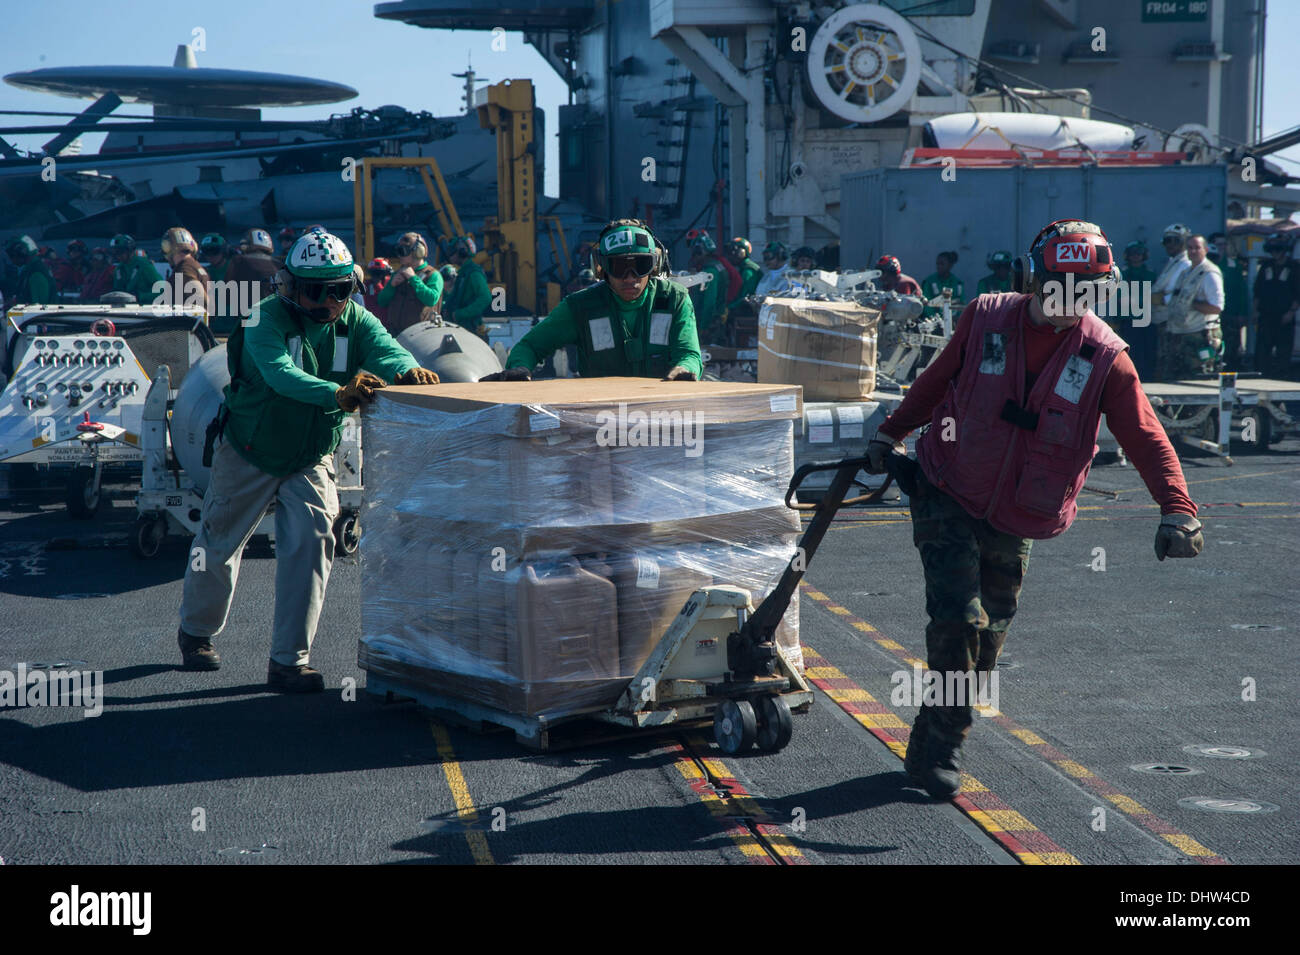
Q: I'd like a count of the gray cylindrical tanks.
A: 2